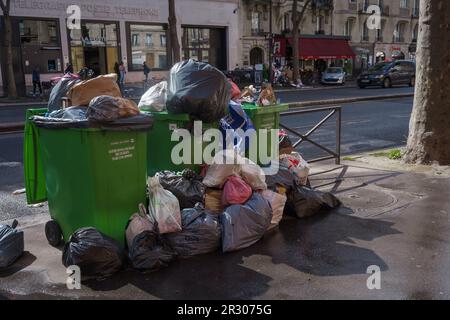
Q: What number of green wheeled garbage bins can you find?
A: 3